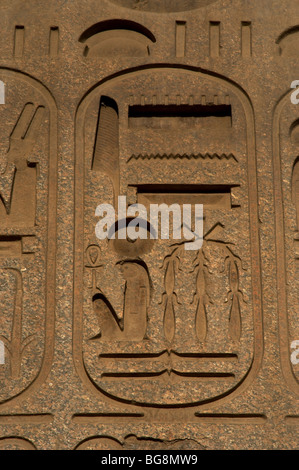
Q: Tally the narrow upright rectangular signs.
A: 5